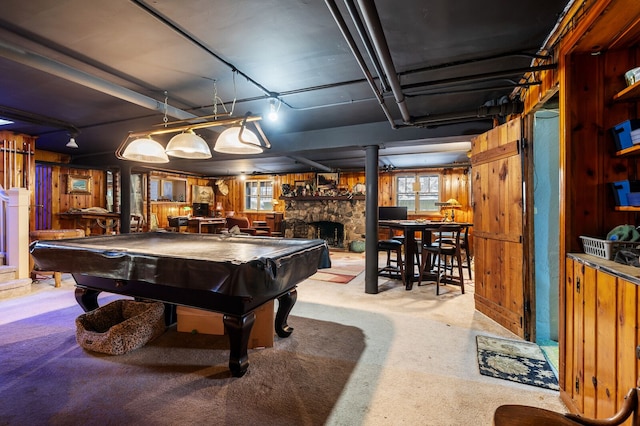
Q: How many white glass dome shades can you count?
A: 3